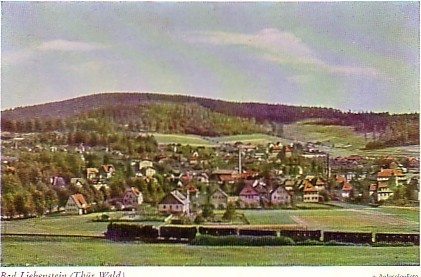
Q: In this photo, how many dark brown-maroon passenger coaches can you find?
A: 6